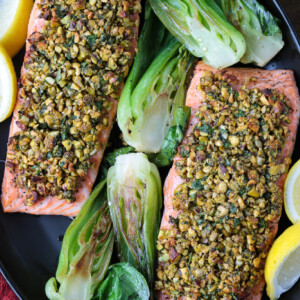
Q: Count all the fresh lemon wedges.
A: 4